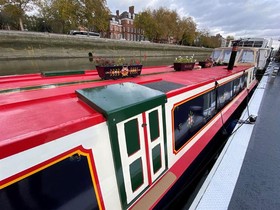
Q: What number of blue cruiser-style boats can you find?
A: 0